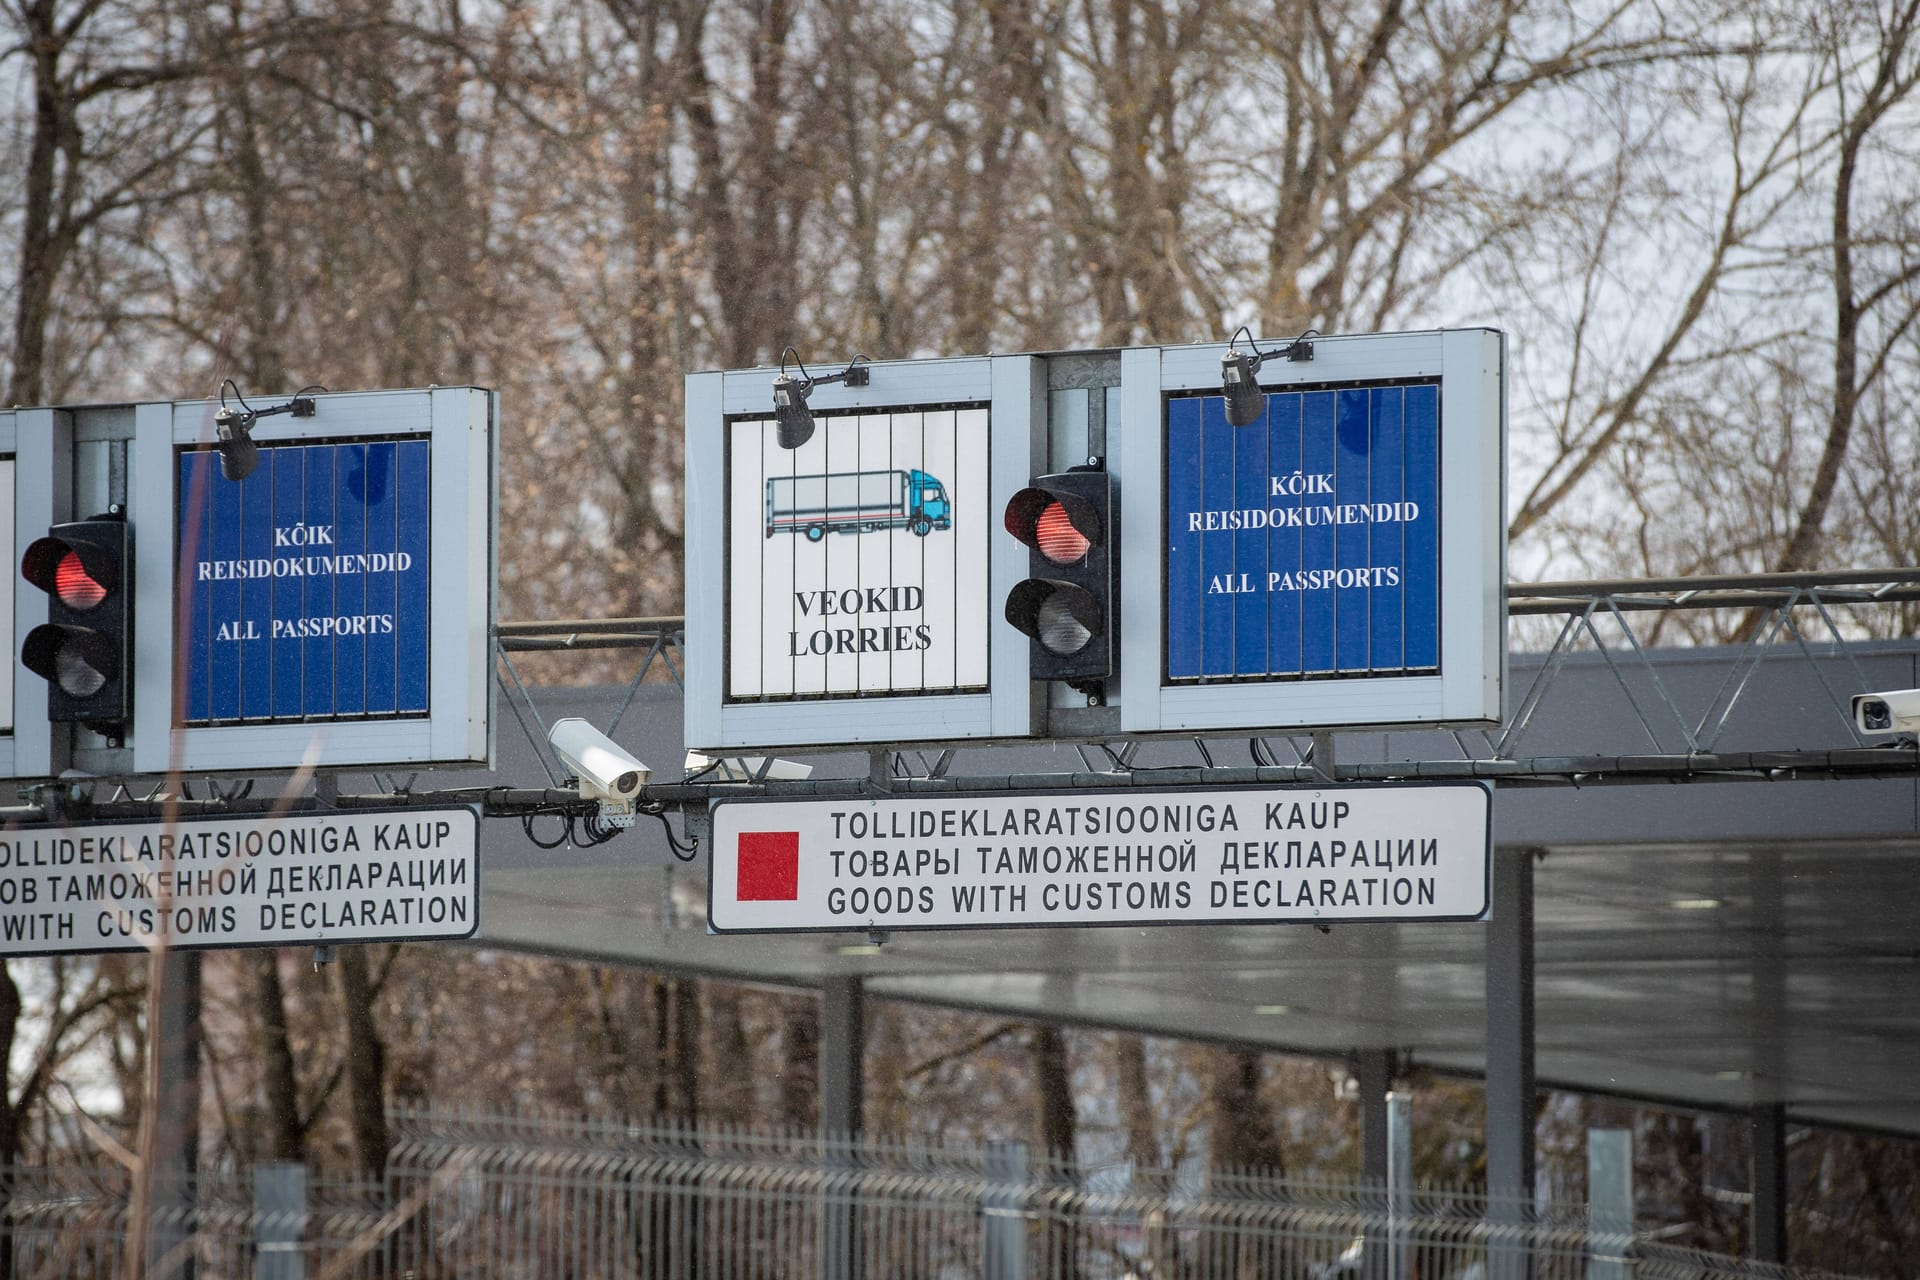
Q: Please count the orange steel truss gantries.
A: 0